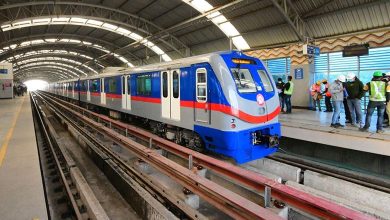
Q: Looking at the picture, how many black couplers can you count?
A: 1